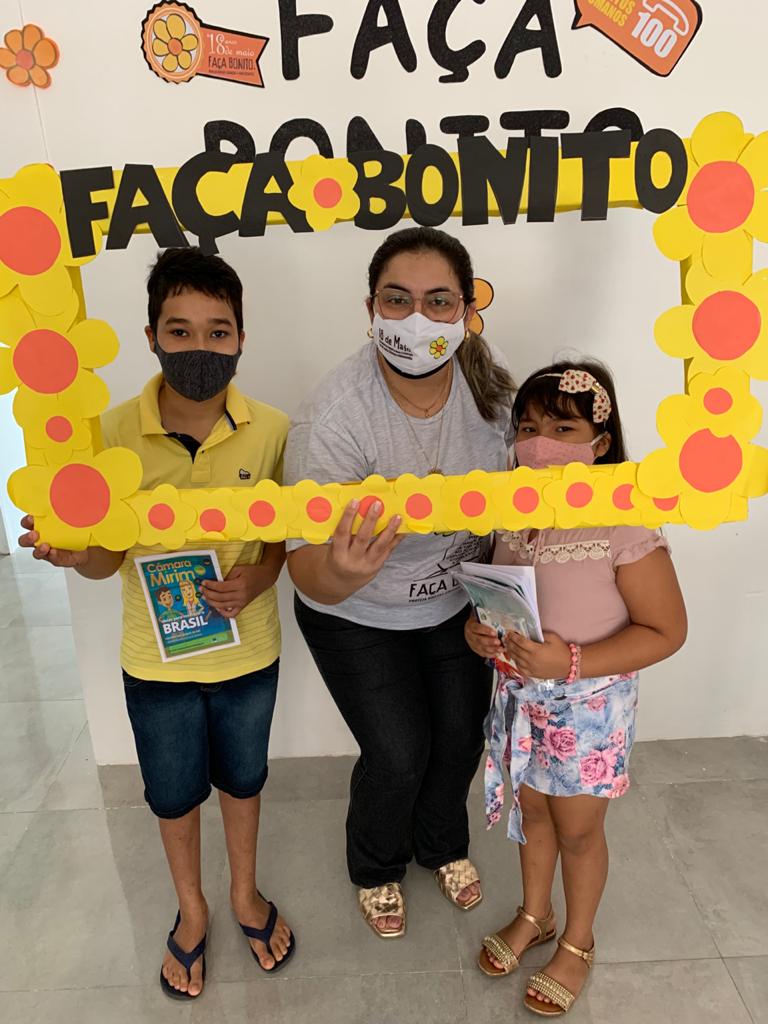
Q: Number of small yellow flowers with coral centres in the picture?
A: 14